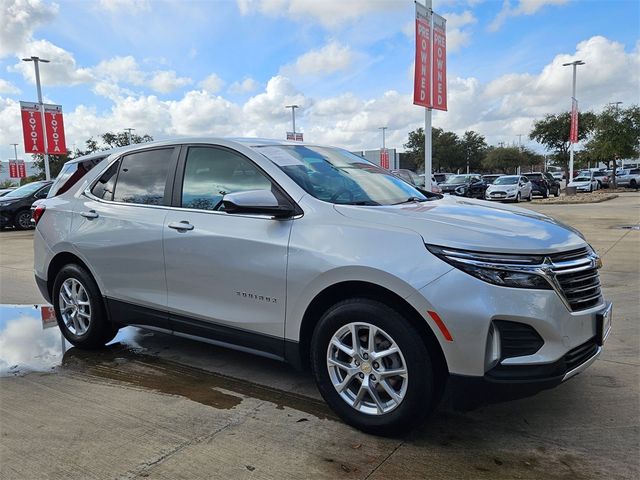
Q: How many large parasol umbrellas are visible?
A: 0